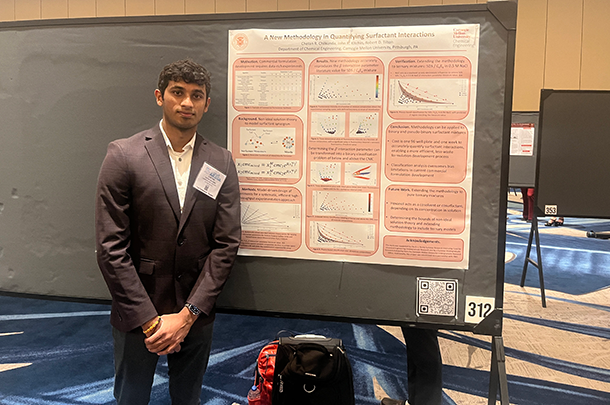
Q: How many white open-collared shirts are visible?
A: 1